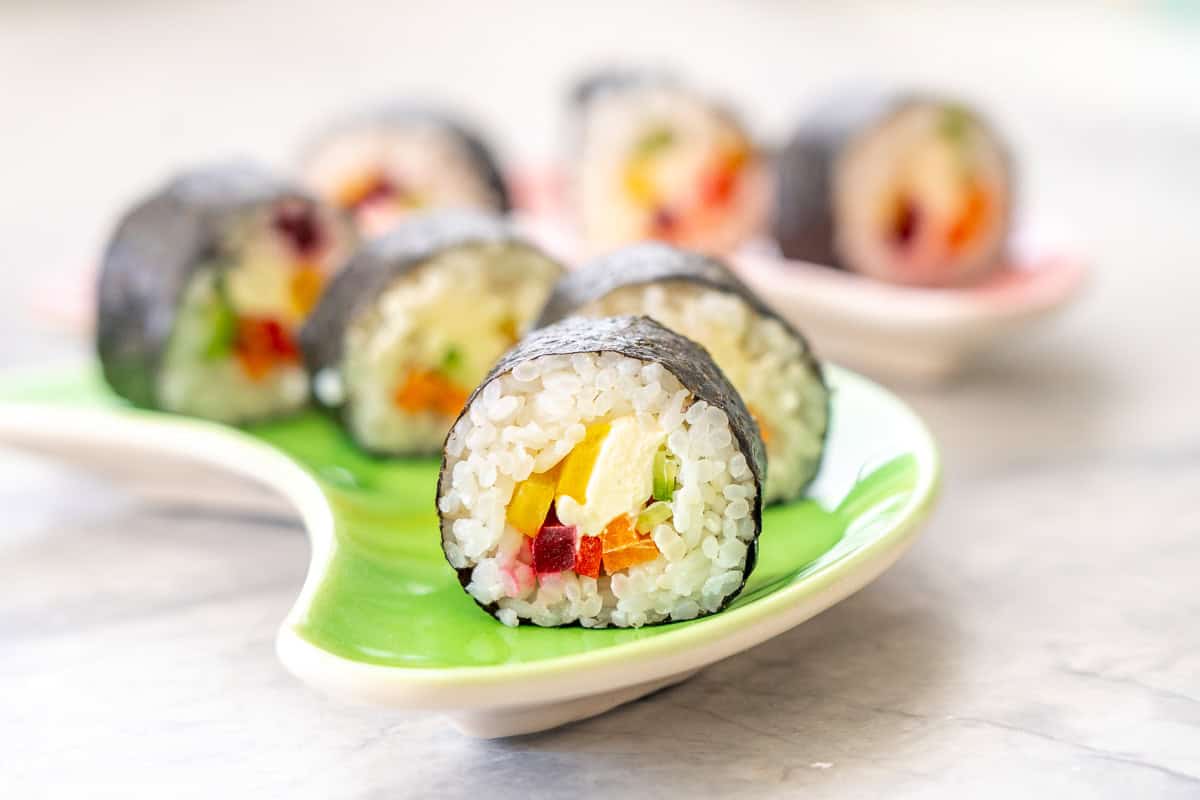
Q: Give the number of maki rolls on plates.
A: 7